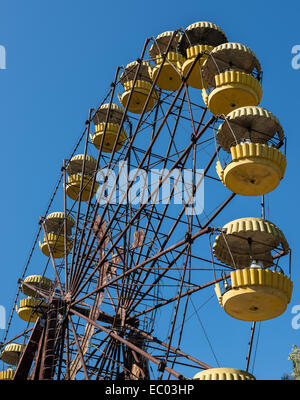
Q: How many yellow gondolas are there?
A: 12